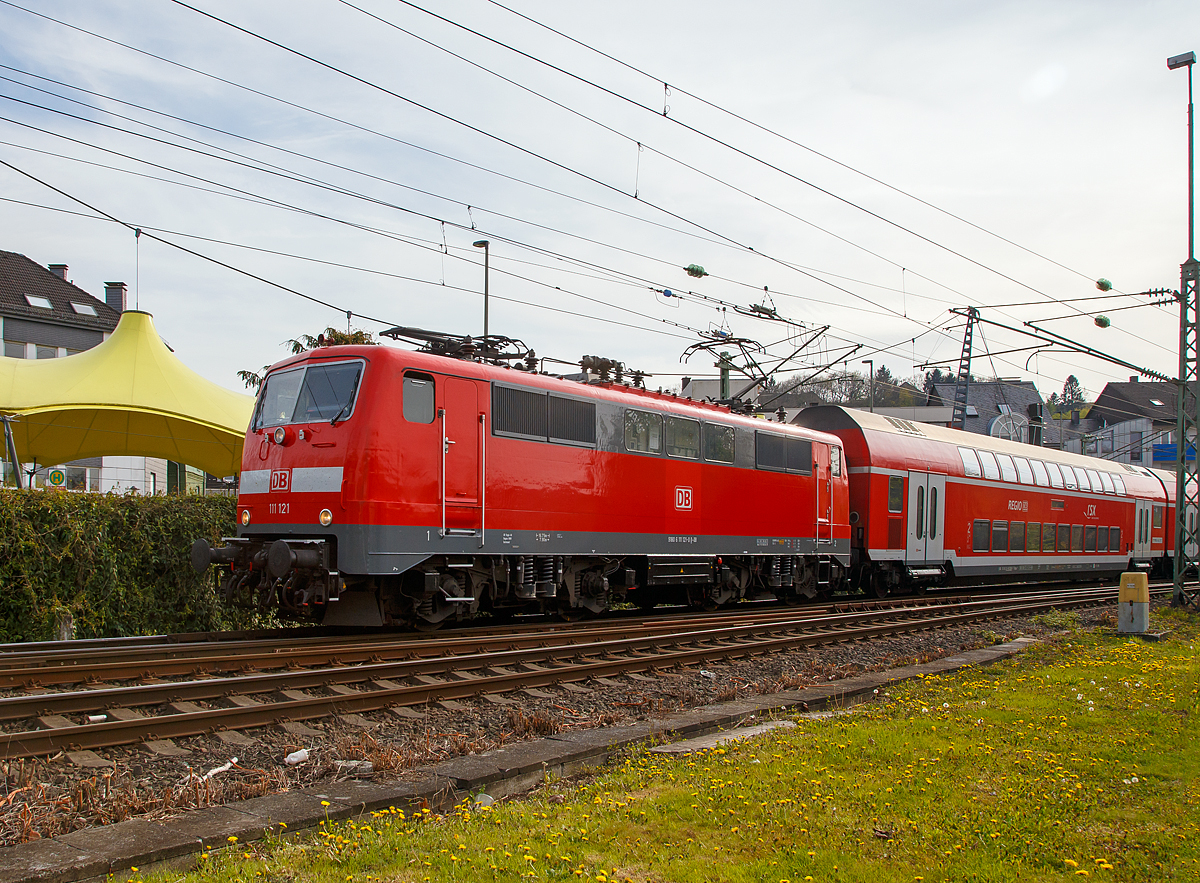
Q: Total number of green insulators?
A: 3